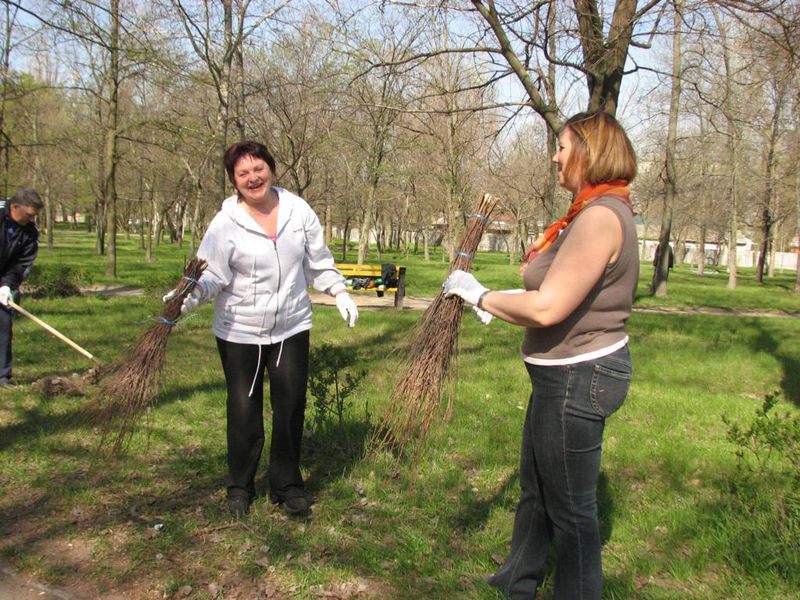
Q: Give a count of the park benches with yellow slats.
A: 1